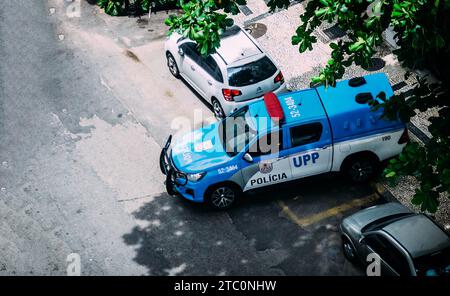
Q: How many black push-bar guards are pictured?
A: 1